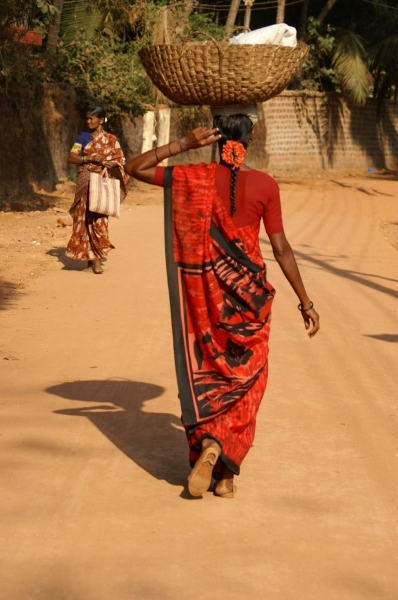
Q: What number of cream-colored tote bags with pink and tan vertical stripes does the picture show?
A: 1